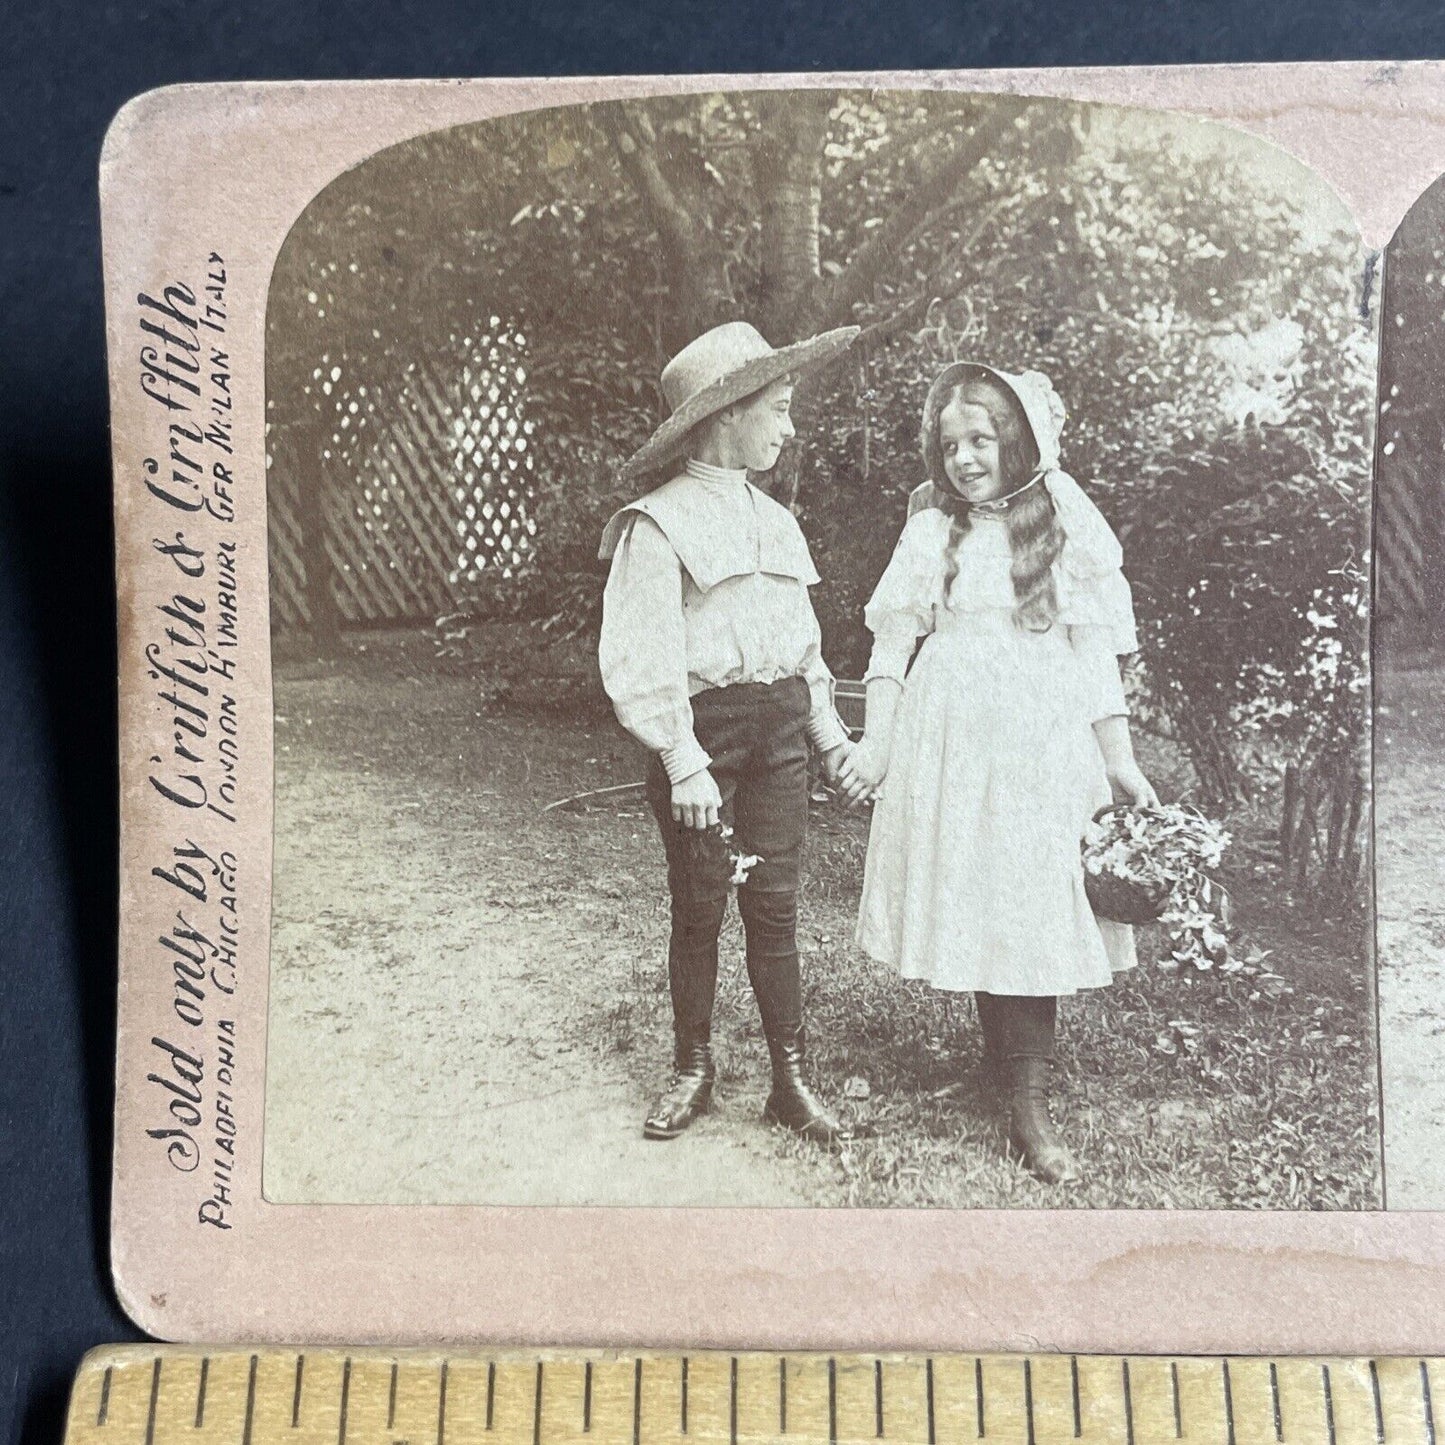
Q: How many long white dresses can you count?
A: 1